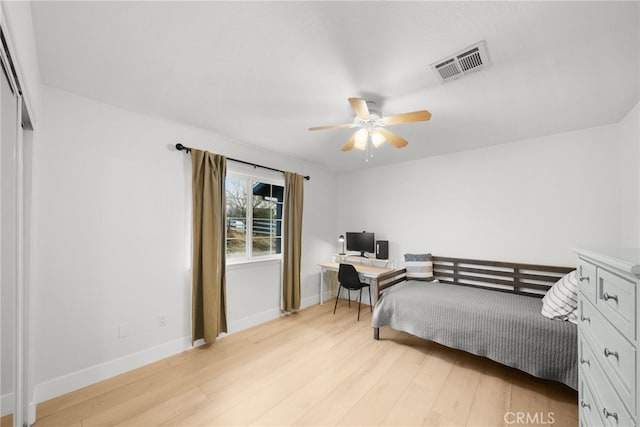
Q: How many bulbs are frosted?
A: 2